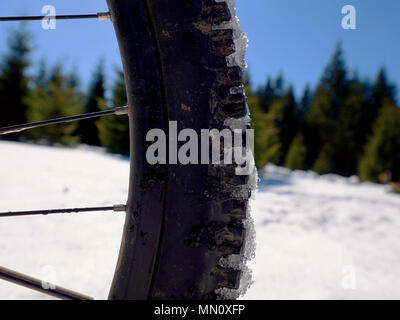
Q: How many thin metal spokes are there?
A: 4